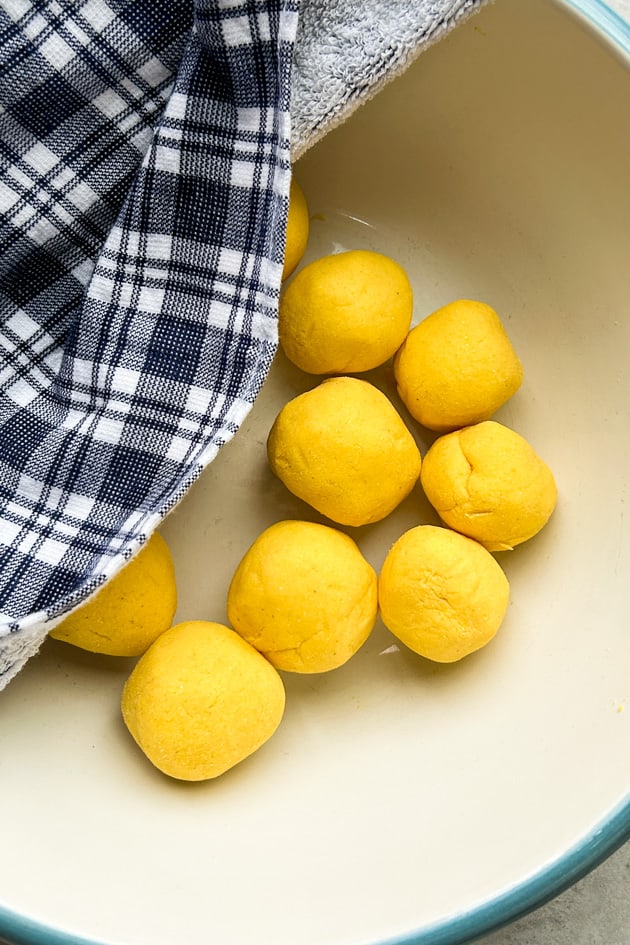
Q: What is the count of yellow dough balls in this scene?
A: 9